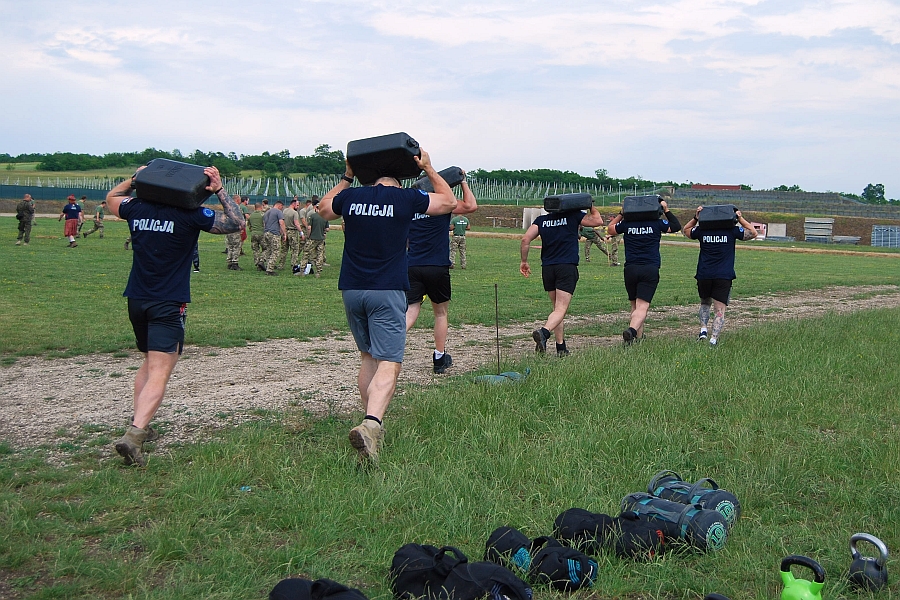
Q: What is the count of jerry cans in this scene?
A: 6